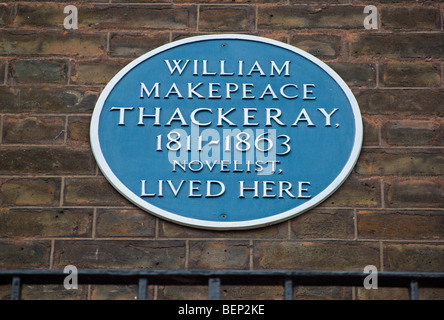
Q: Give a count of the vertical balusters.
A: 5